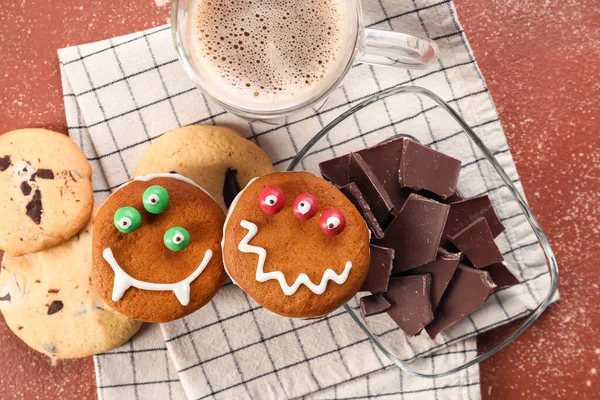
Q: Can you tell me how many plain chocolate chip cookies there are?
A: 3